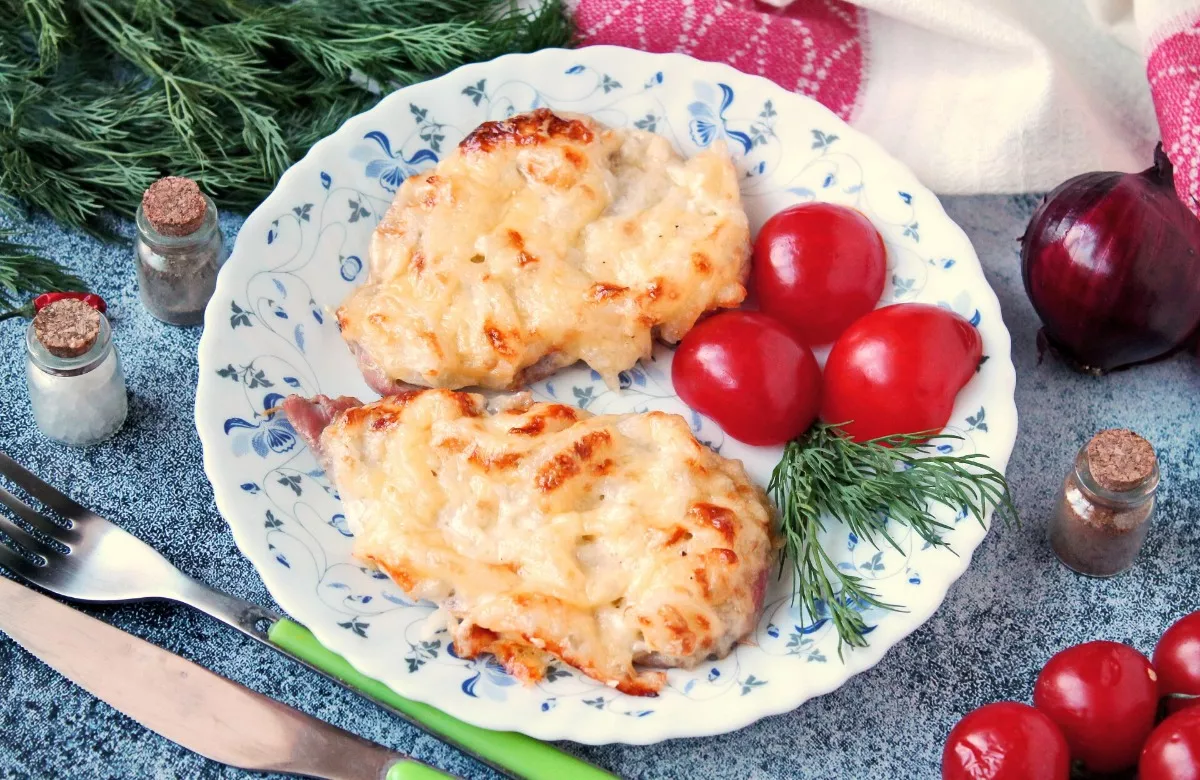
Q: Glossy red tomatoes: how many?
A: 7